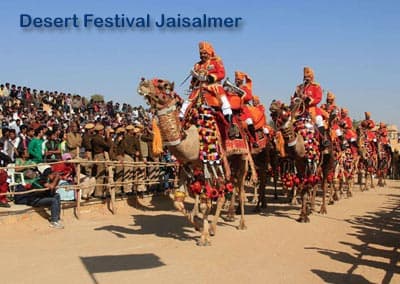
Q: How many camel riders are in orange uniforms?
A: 8